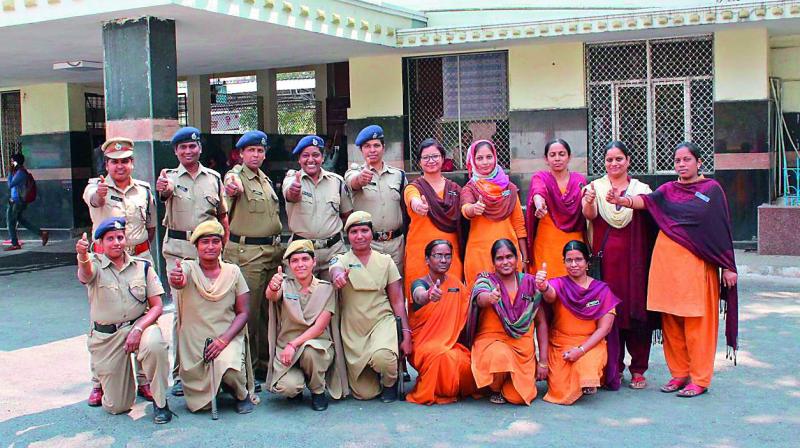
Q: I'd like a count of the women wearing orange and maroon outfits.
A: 8